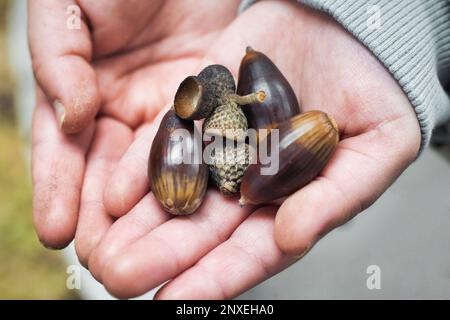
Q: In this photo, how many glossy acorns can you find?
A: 3